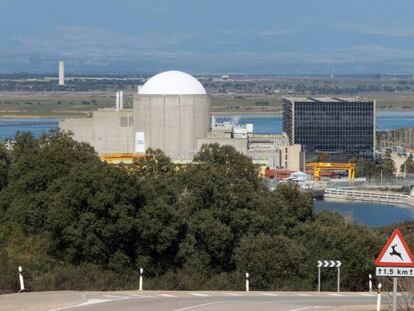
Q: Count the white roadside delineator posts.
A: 5